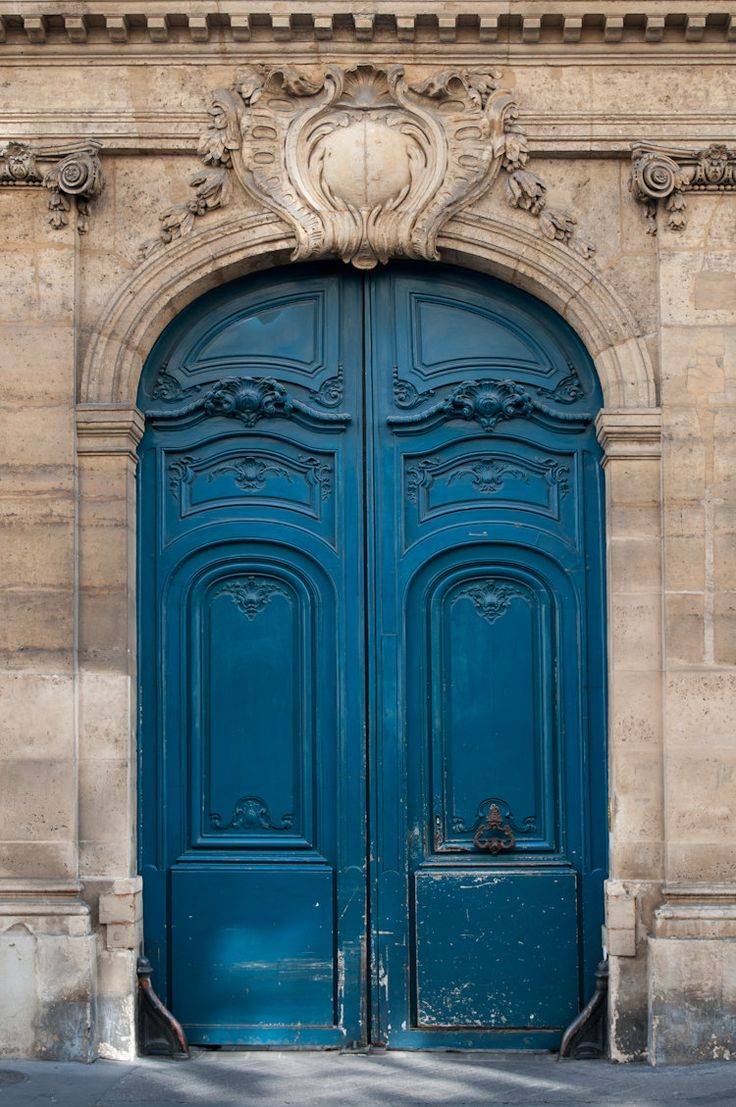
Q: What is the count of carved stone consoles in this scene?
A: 2